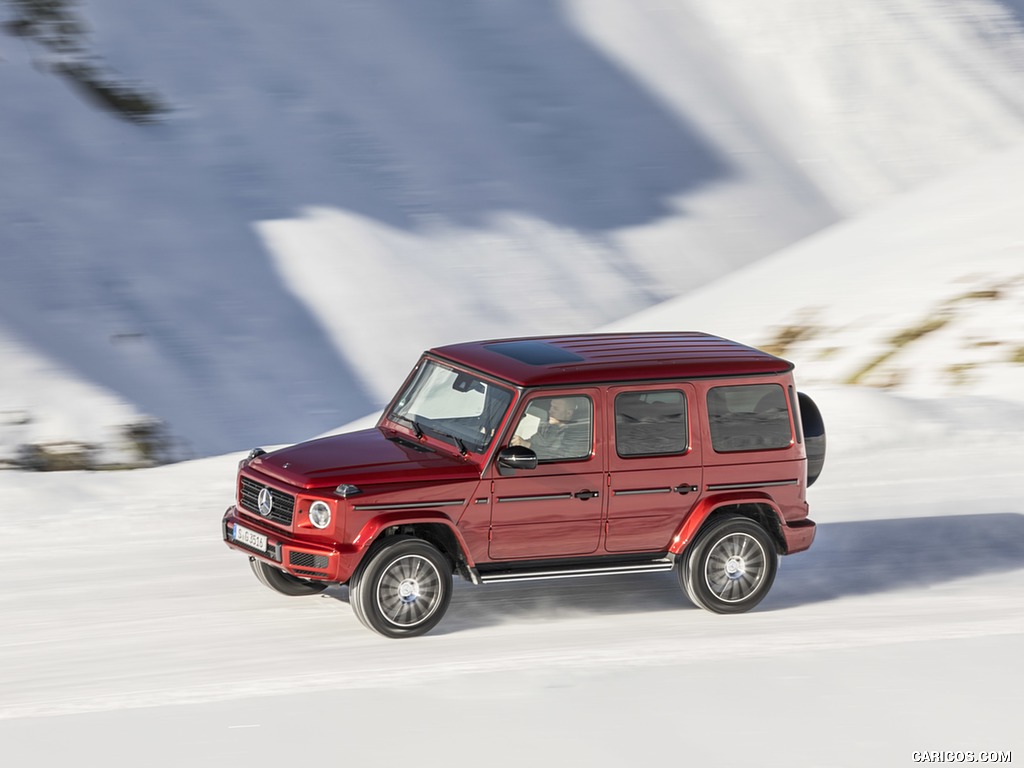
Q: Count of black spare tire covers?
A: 1